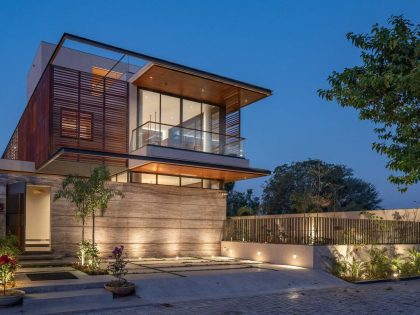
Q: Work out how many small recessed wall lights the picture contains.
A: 3